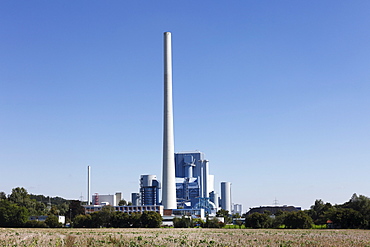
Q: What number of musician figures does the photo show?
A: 0